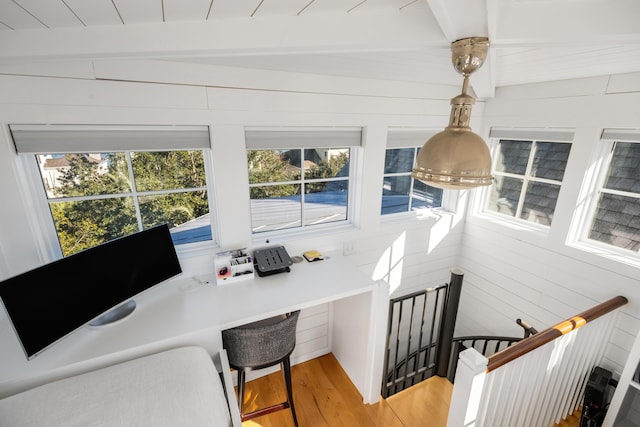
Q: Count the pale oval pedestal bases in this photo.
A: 1